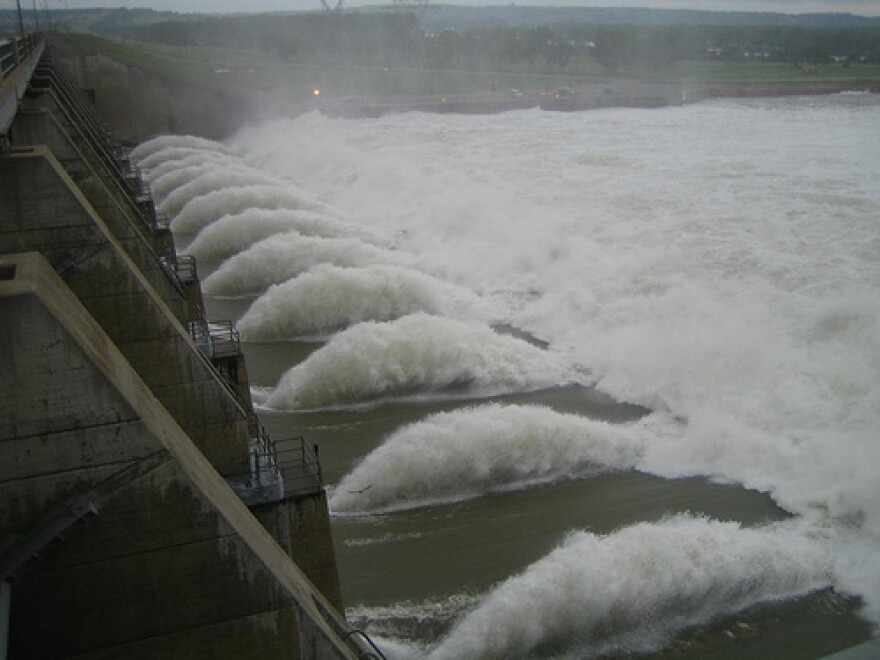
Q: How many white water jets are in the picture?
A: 12